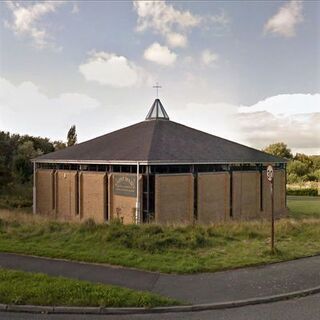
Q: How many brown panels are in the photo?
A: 8